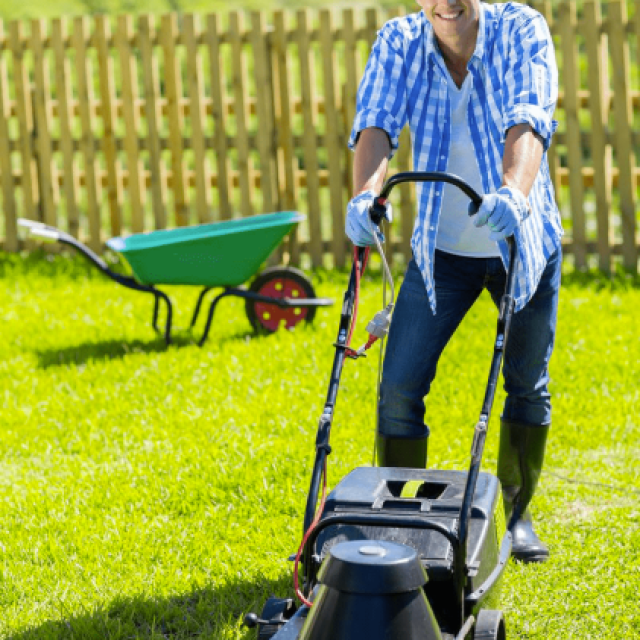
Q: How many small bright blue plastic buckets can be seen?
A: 0